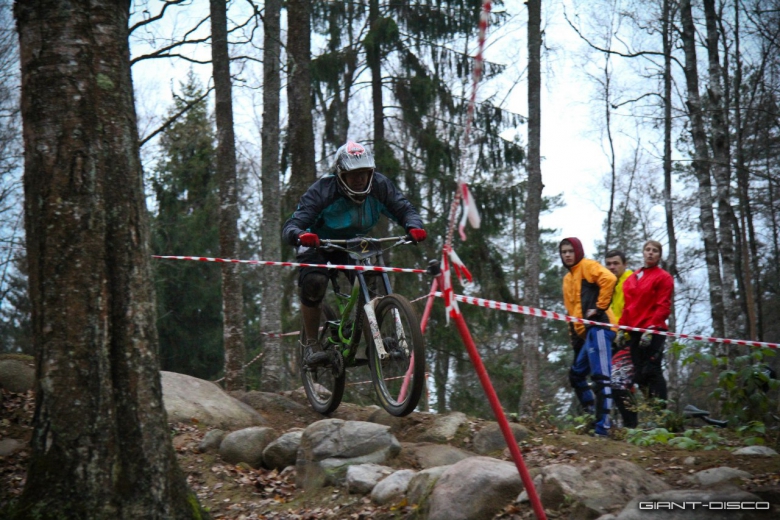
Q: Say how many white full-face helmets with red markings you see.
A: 1